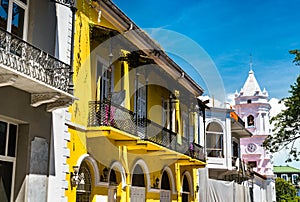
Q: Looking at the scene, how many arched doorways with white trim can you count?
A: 5